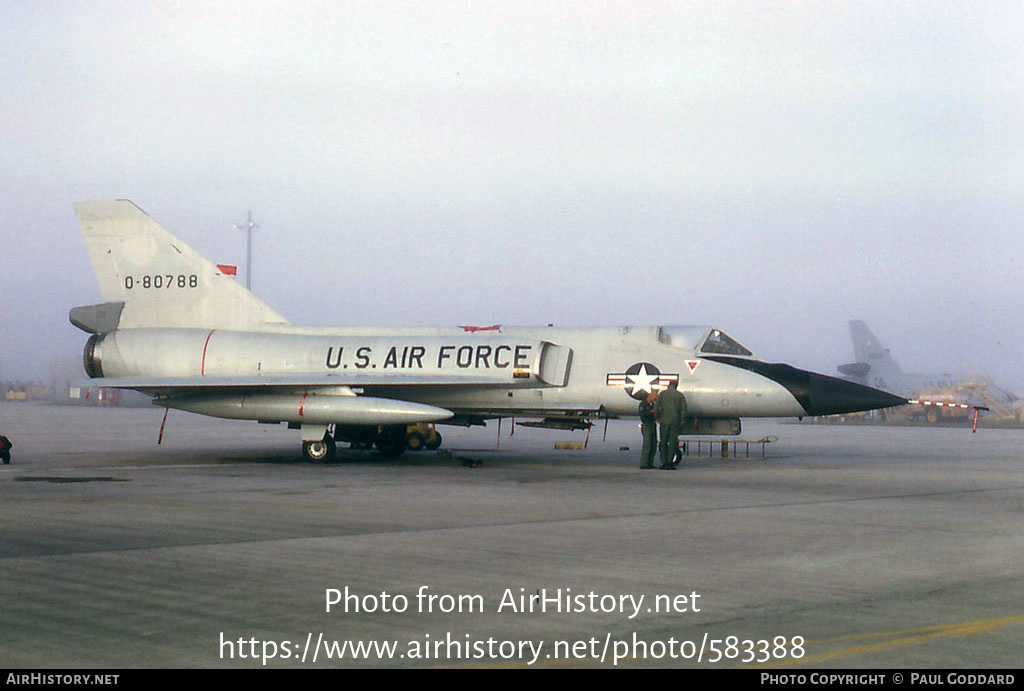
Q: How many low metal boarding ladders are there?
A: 1